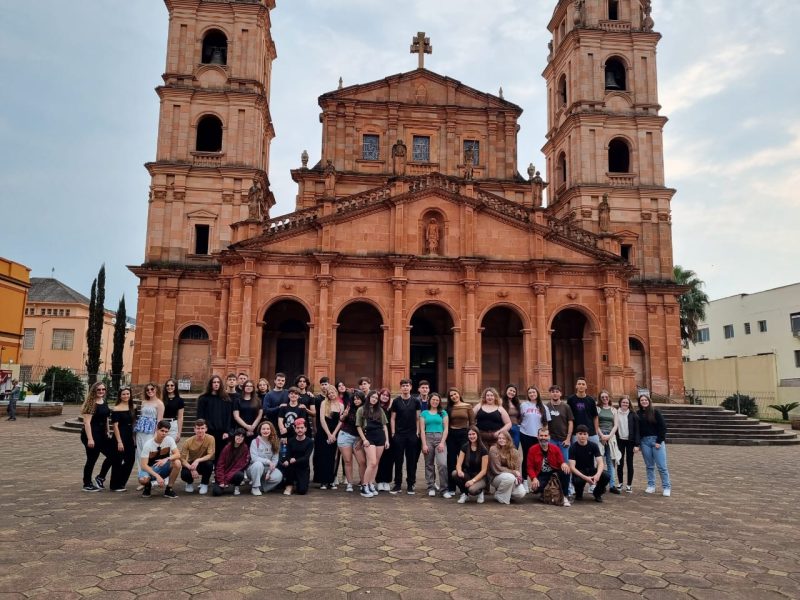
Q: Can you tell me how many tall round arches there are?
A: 5